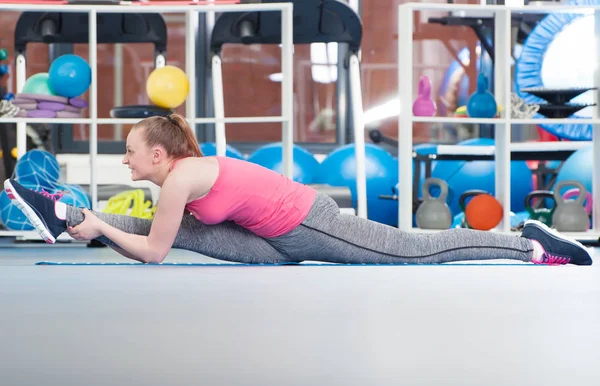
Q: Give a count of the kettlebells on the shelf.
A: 7